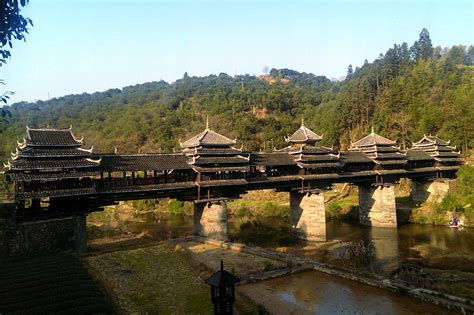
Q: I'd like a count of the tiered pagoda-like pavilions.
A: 5